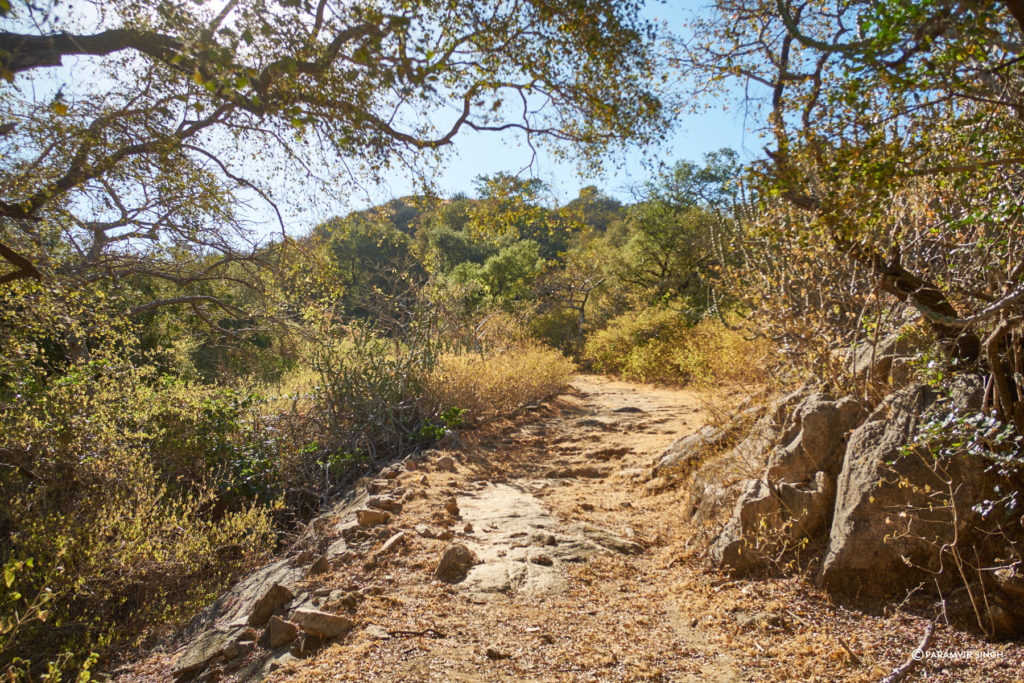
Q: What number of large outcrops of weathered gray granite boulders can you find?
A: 1